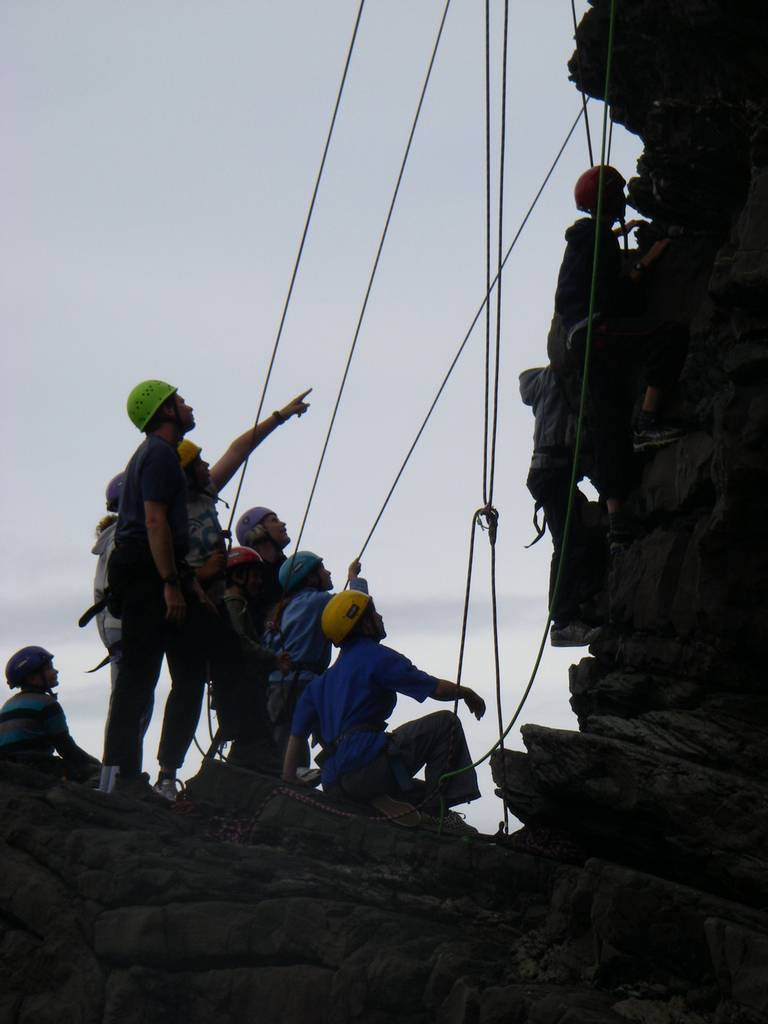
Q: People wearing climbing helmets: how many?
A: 9